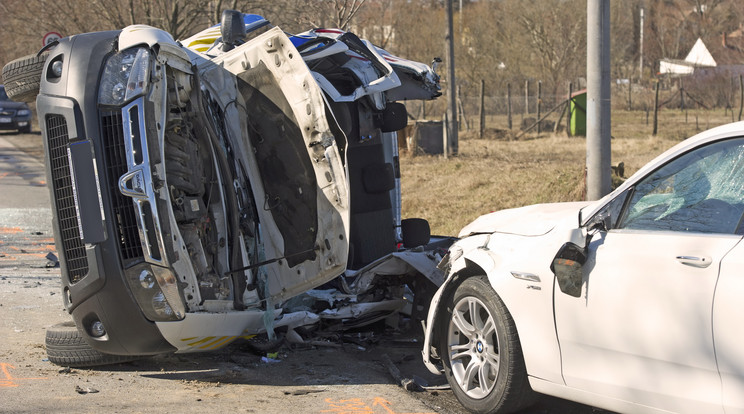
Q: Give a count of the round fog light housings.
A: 2